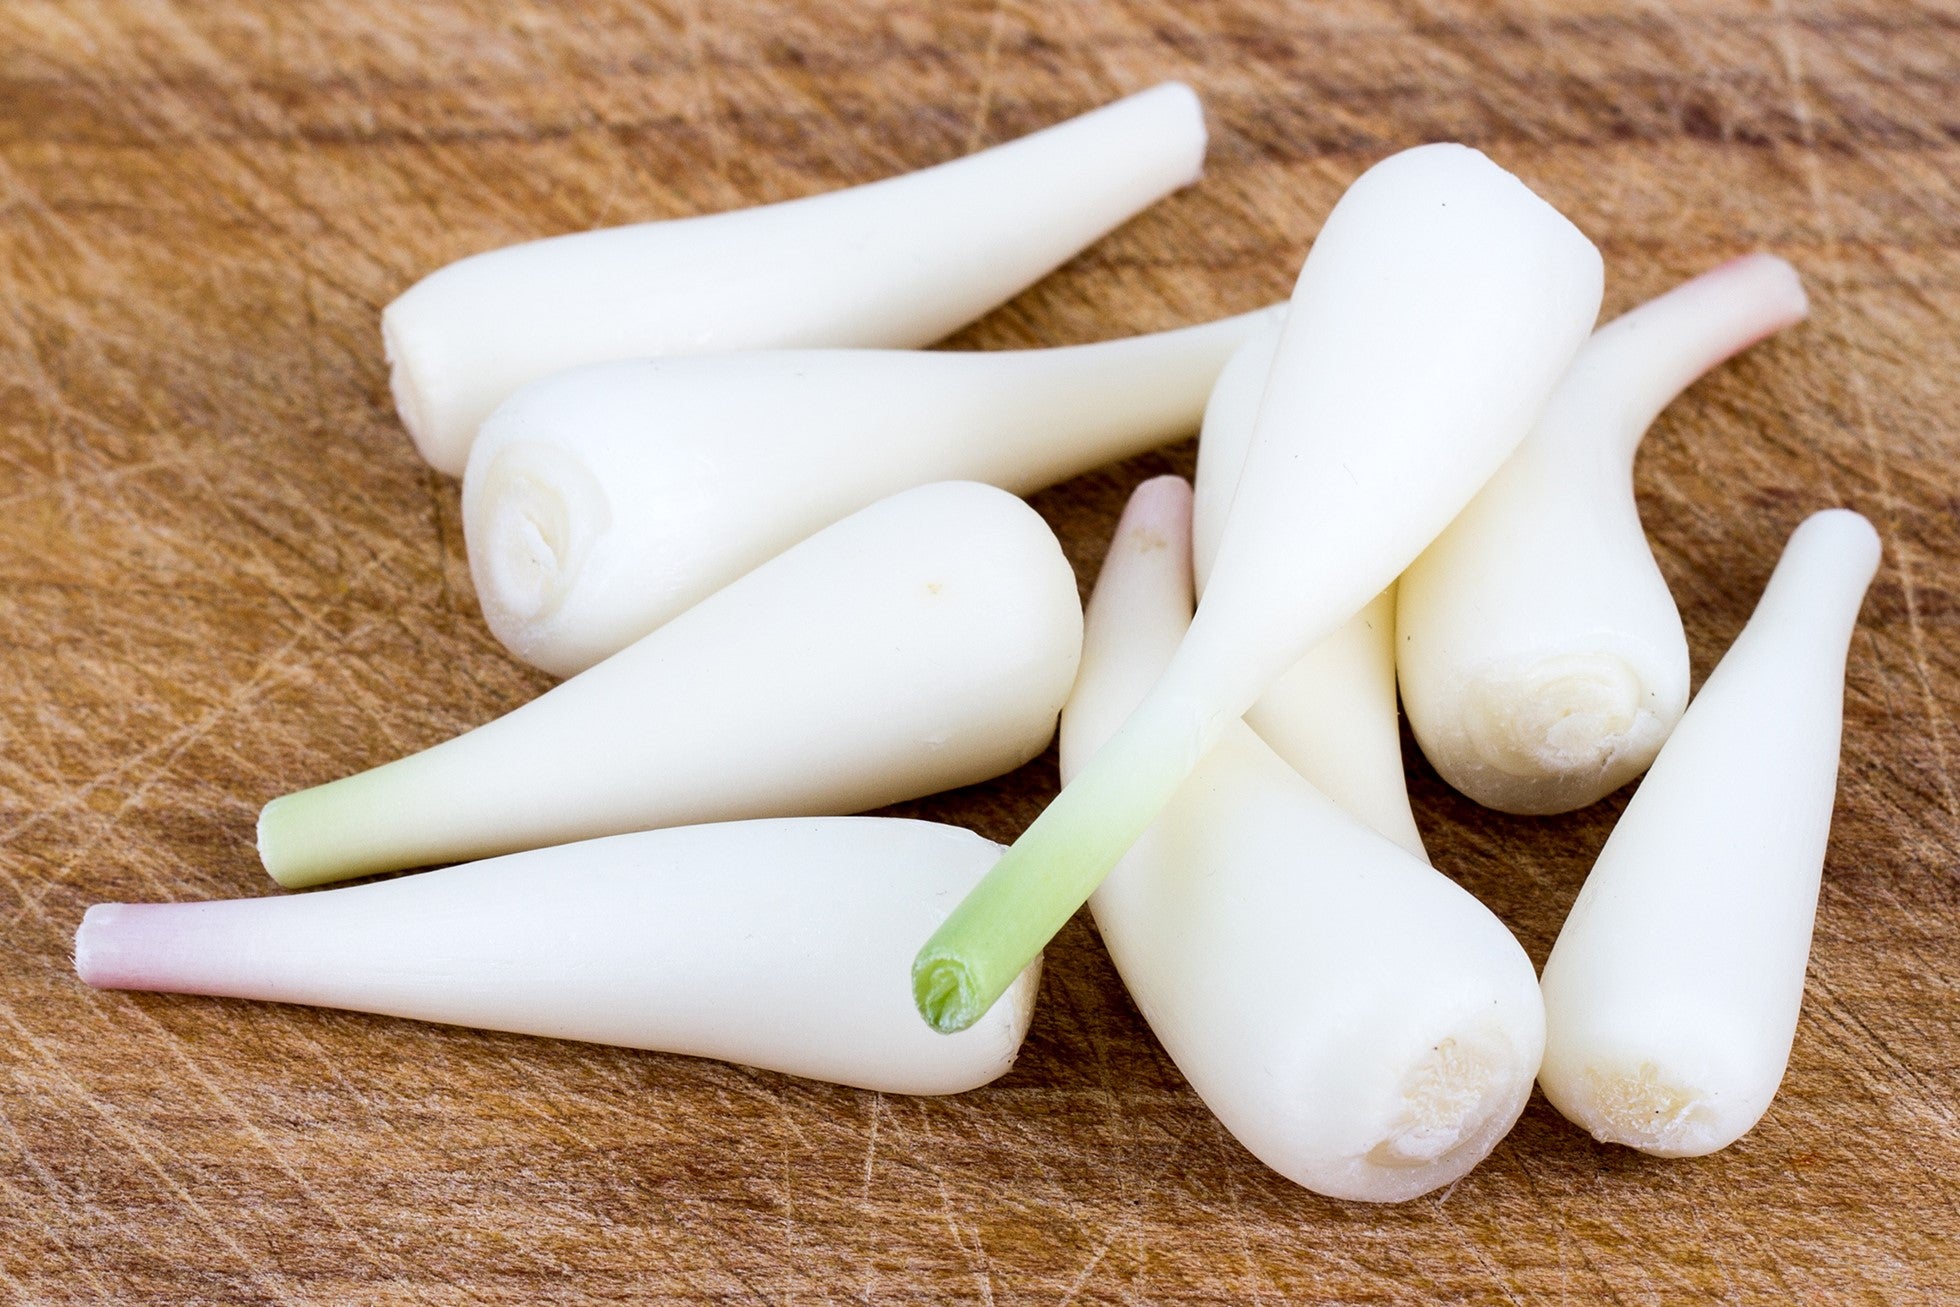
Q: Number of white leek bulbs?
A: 9